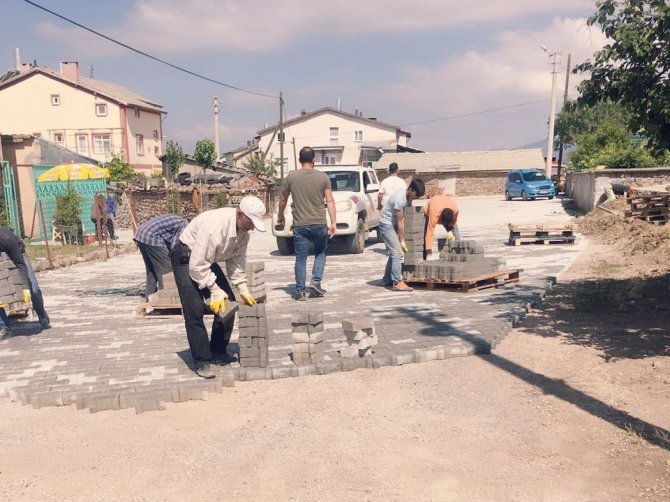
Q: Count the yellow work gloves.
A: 6